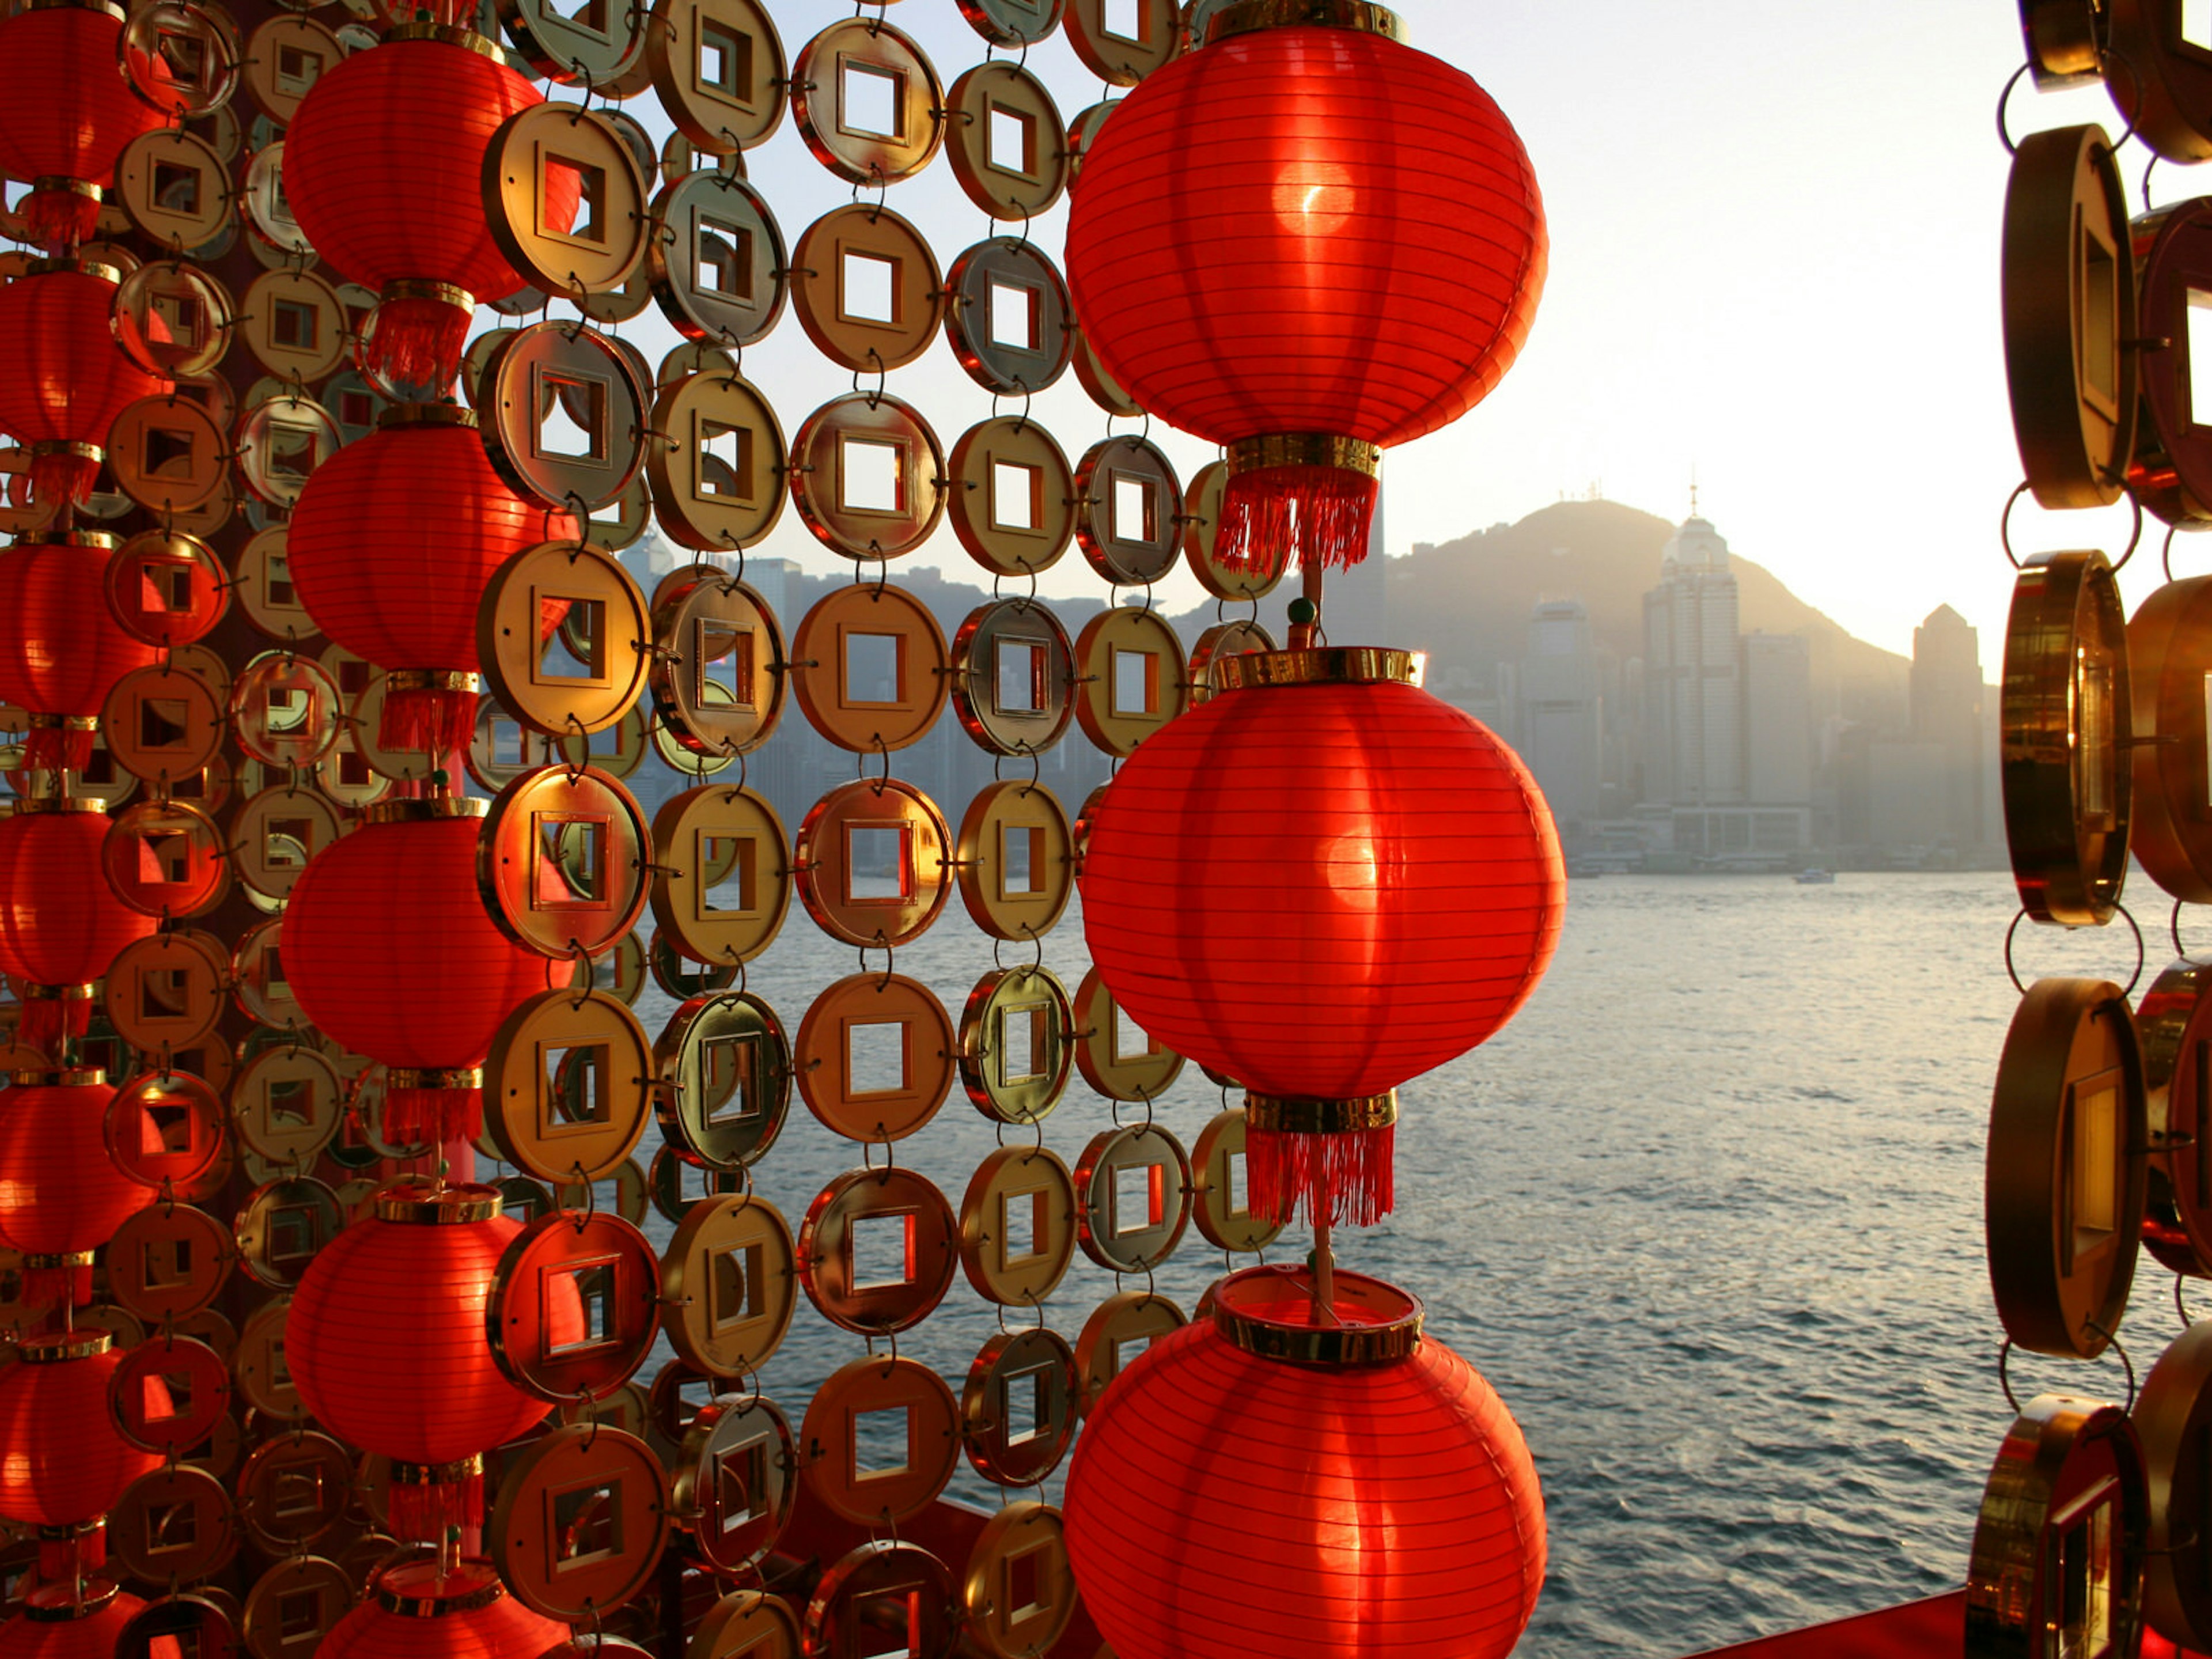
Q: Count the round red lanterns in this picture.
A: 15